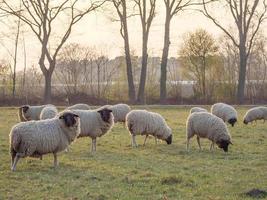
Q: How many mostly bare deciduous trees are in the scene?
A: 5